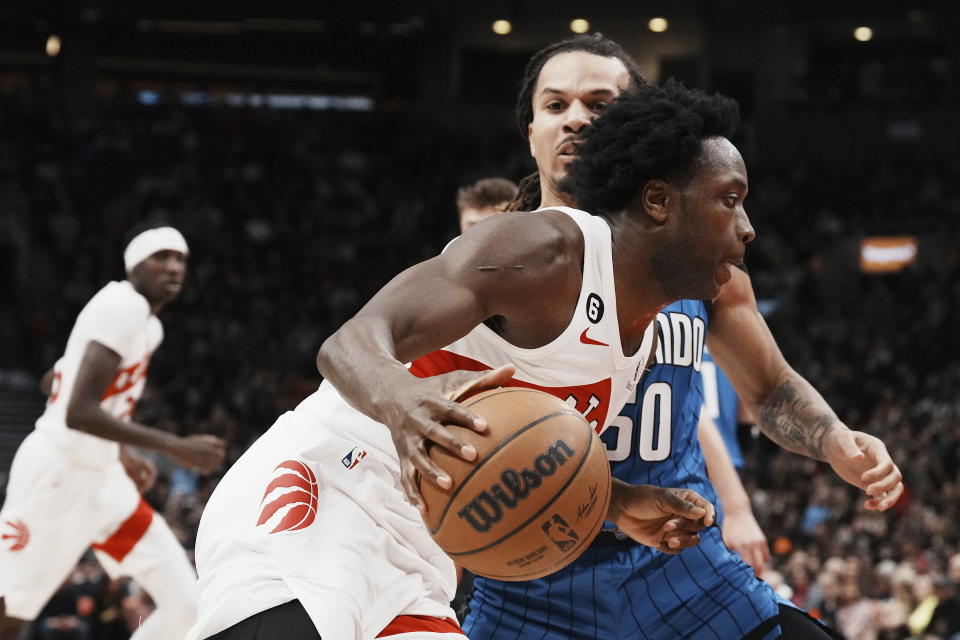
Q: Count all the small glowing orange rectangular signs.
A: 1